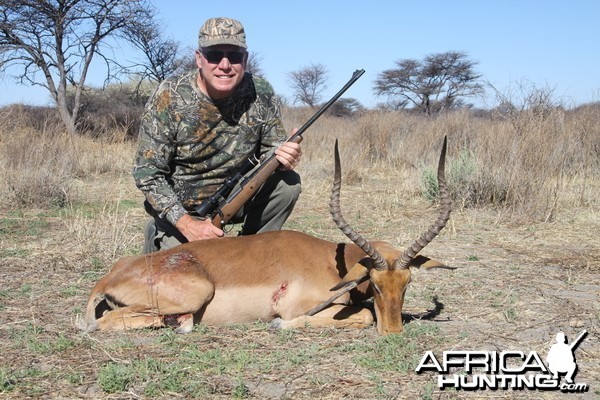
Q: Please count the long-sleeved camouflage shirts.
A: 1